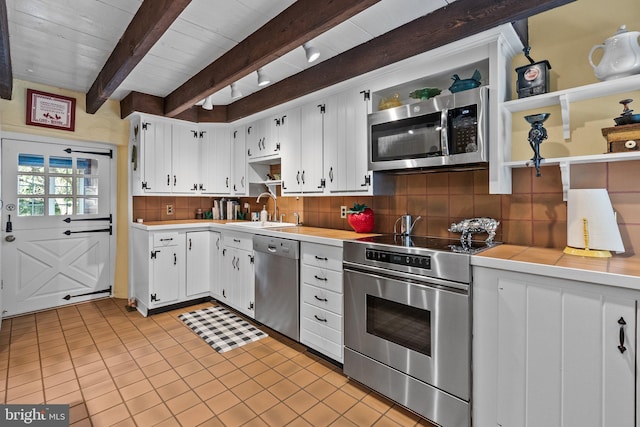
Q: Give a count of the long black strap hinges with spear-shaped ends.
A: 4